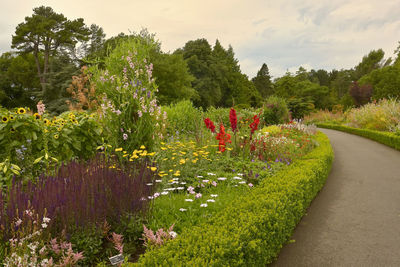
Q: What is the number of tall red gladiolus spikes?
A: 4